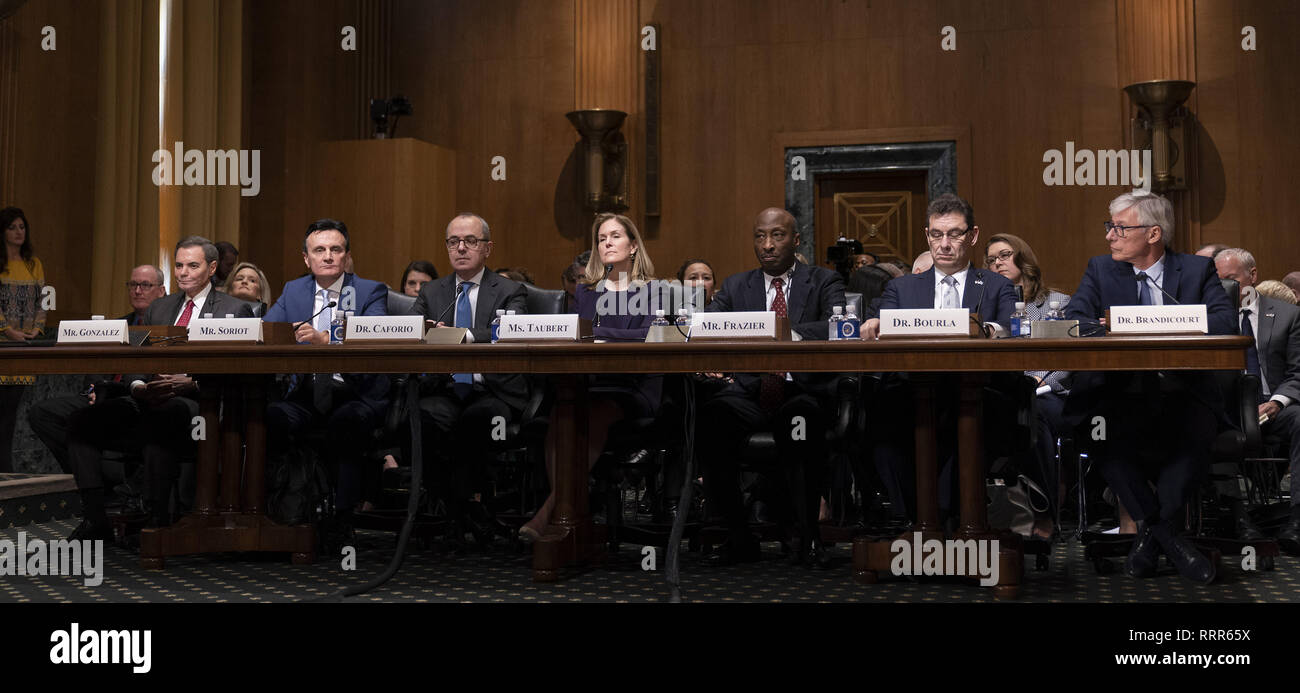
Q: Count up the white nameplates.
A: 7